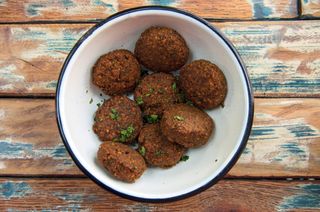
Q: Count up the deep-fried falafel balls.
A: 8